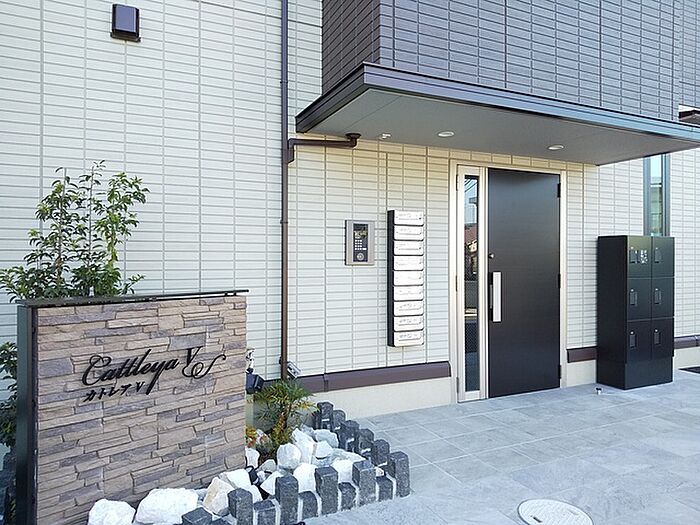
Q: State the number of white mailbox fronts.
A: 9